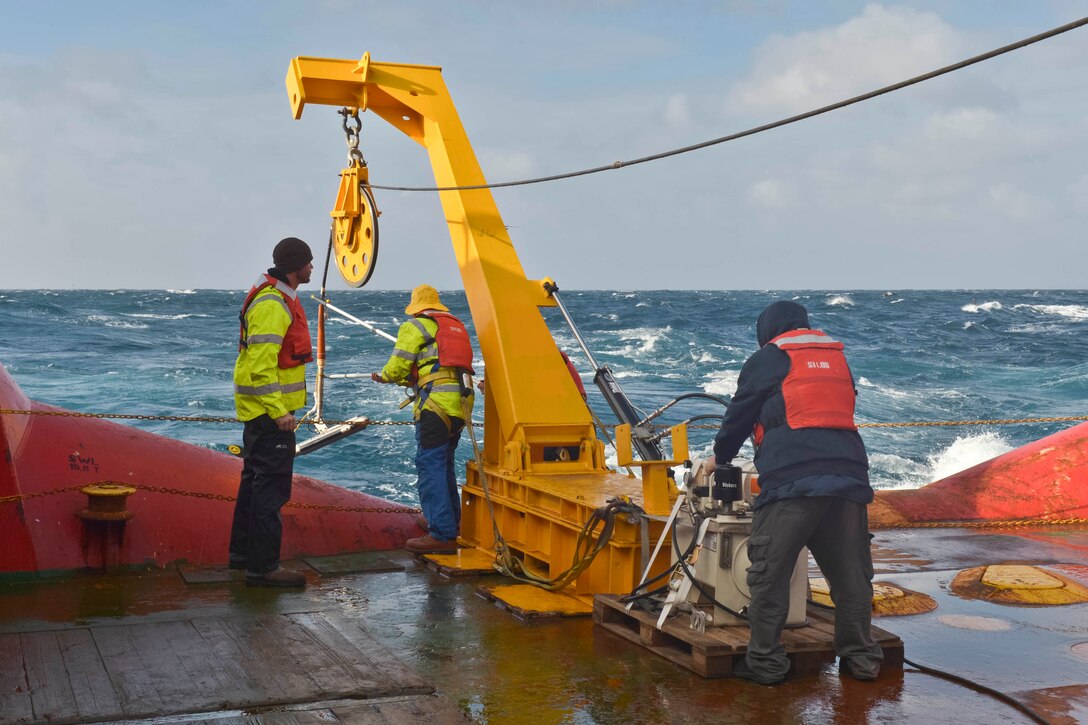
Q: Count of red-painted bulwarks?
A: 2